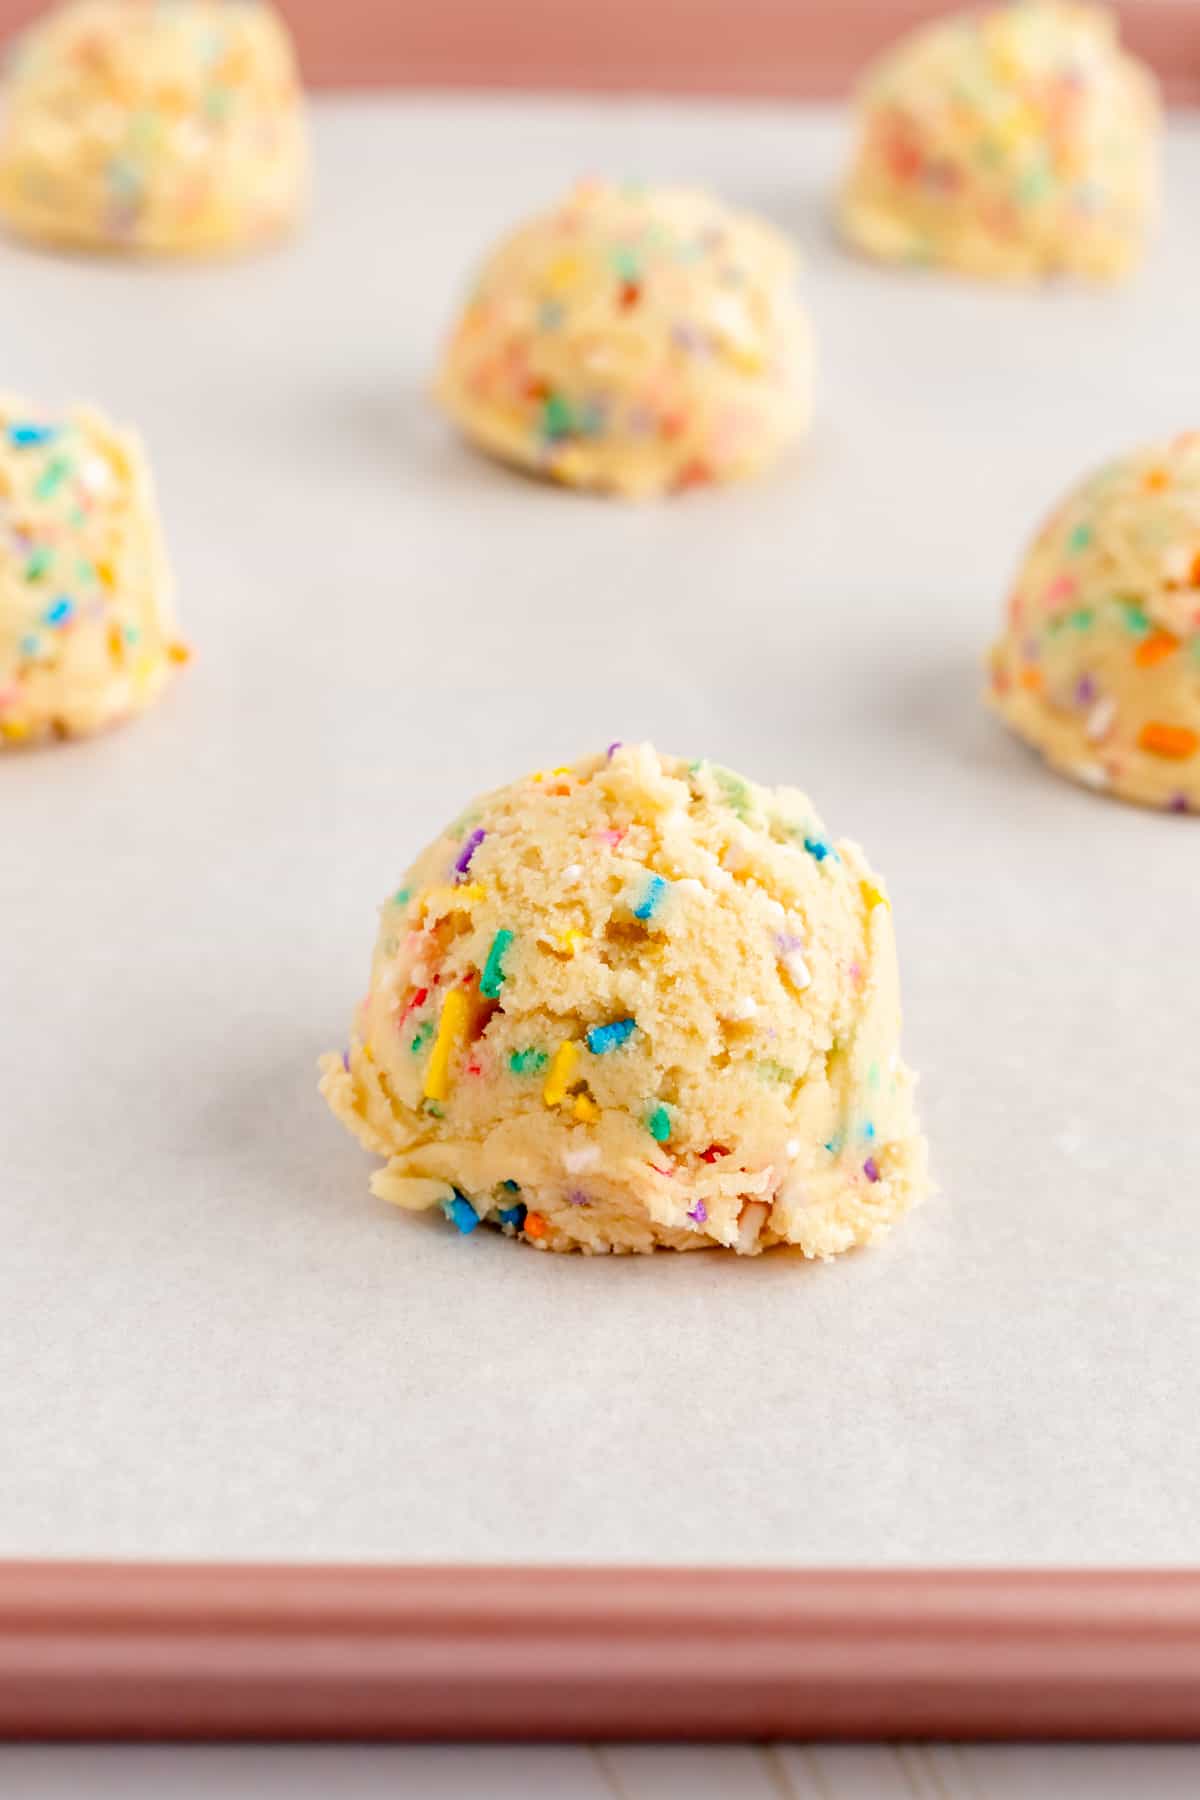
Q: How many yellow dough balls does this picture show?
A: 6